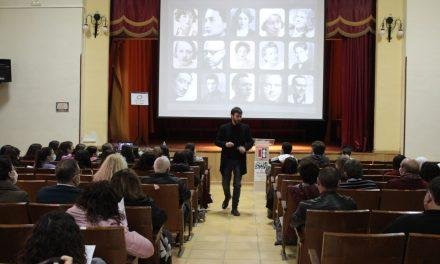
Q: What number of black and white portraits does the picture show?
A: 15